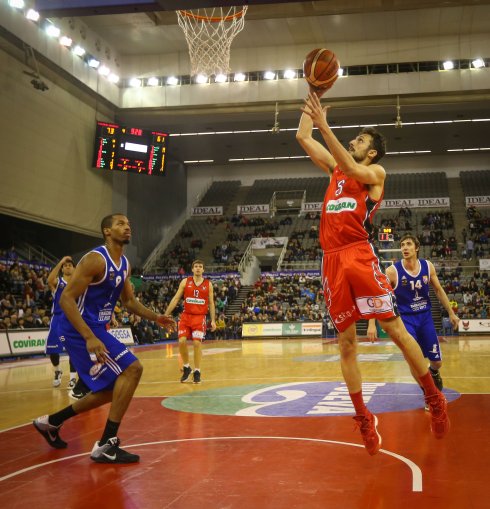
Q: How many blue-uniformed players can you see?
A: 3